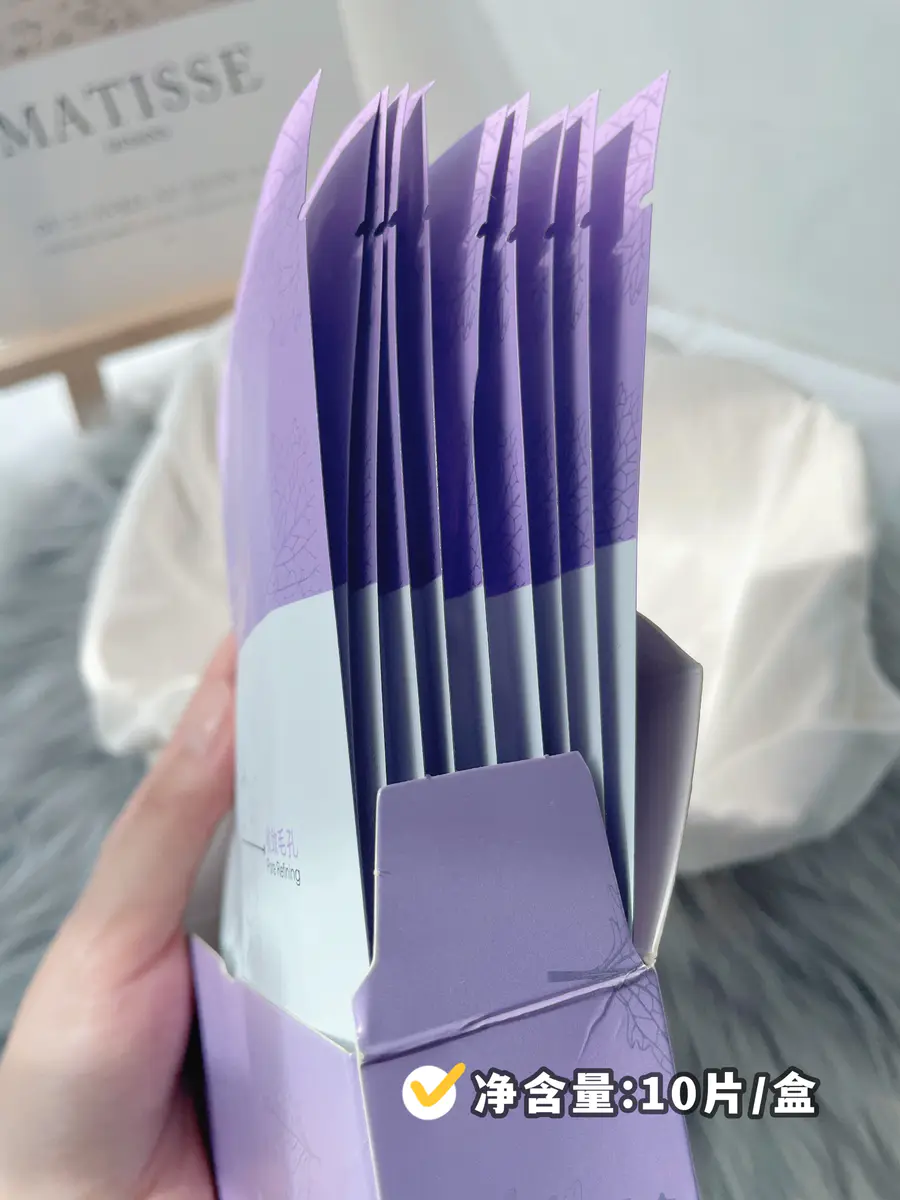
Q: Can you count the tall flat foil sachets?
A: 10